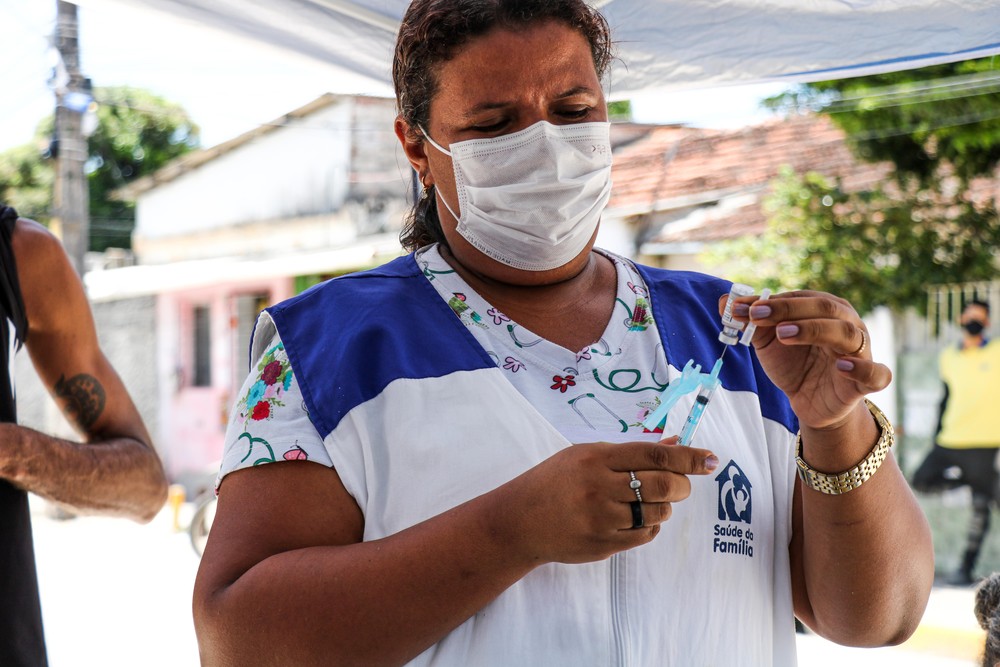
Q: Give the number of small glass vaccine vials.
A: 1